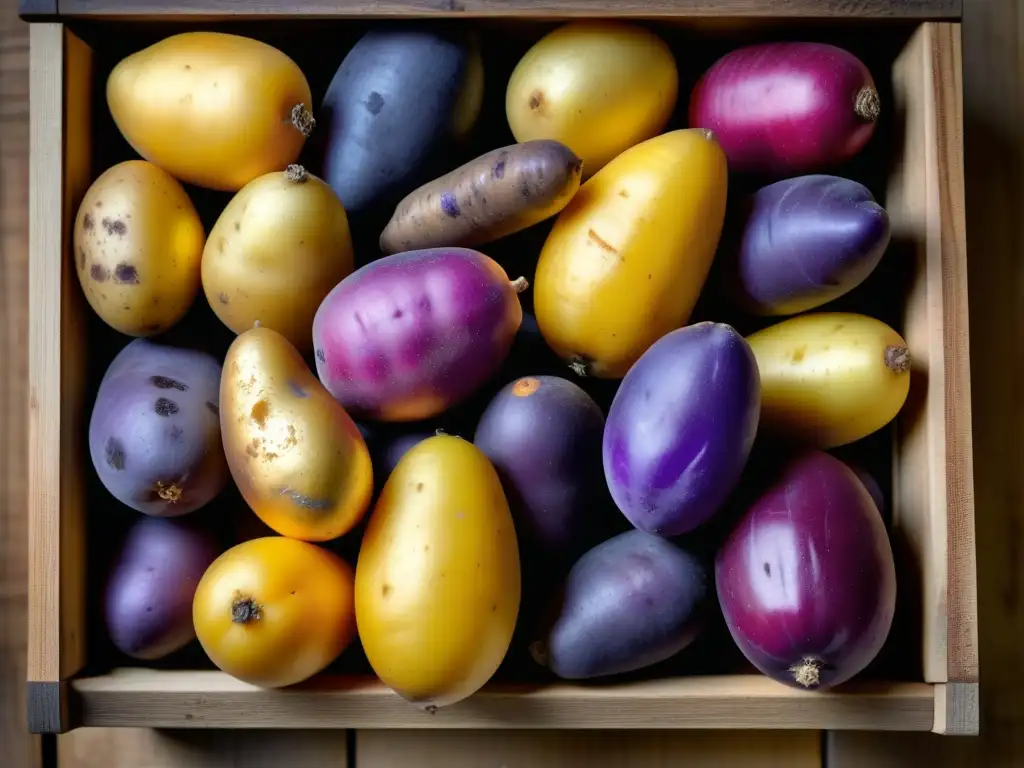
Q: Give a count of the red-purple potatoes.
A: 3